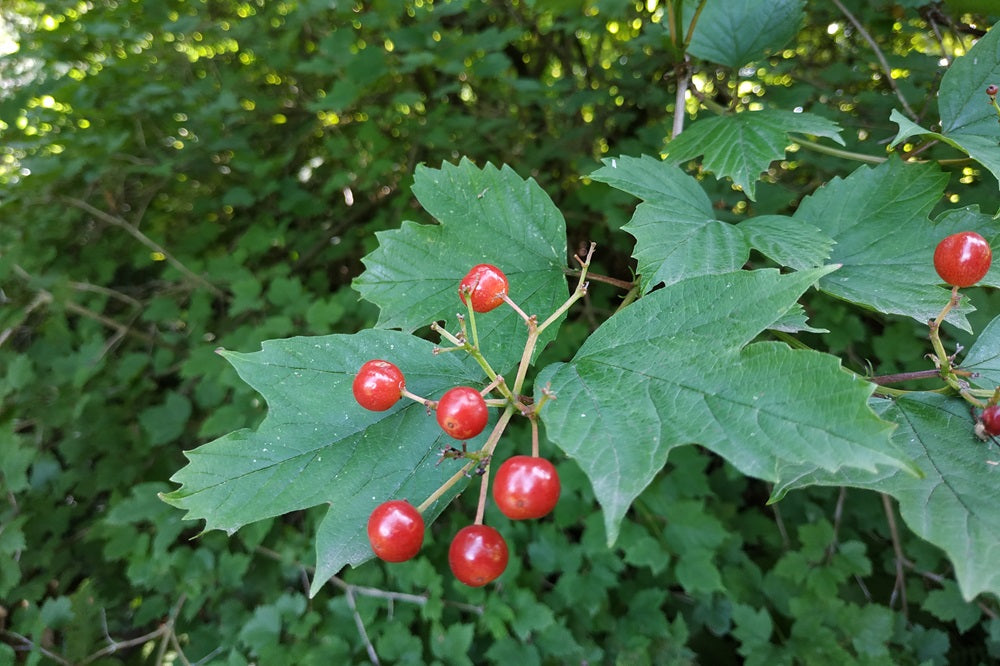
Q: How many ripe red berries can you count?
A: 8